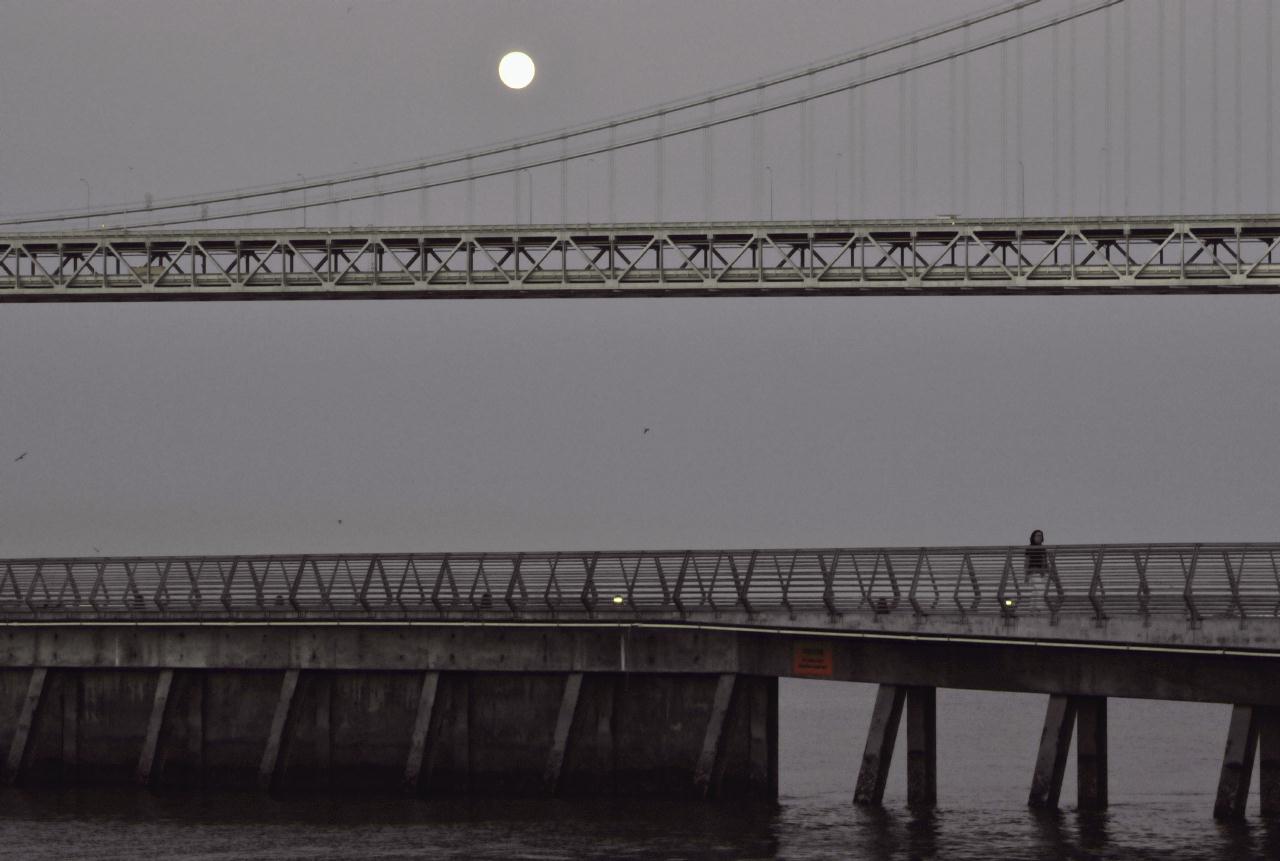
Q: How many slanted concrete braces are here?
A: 9